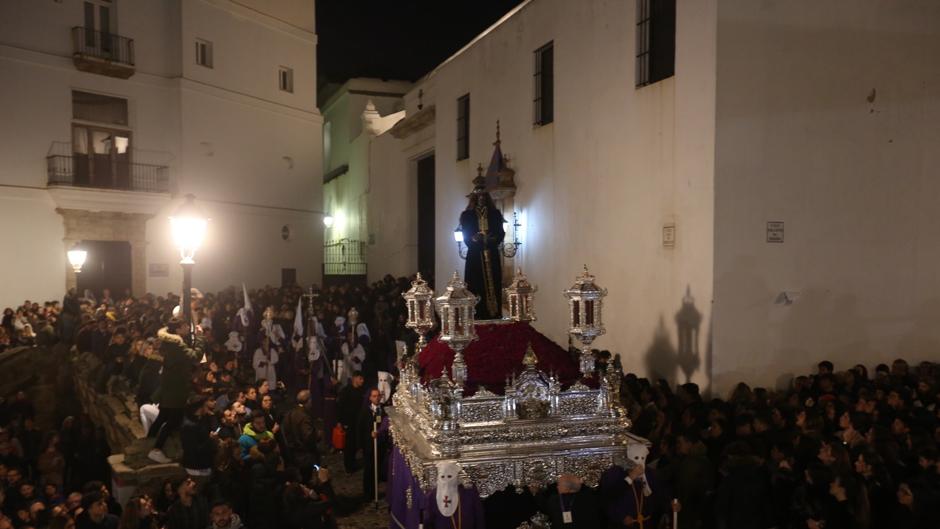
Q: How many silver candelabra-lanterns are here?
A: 4